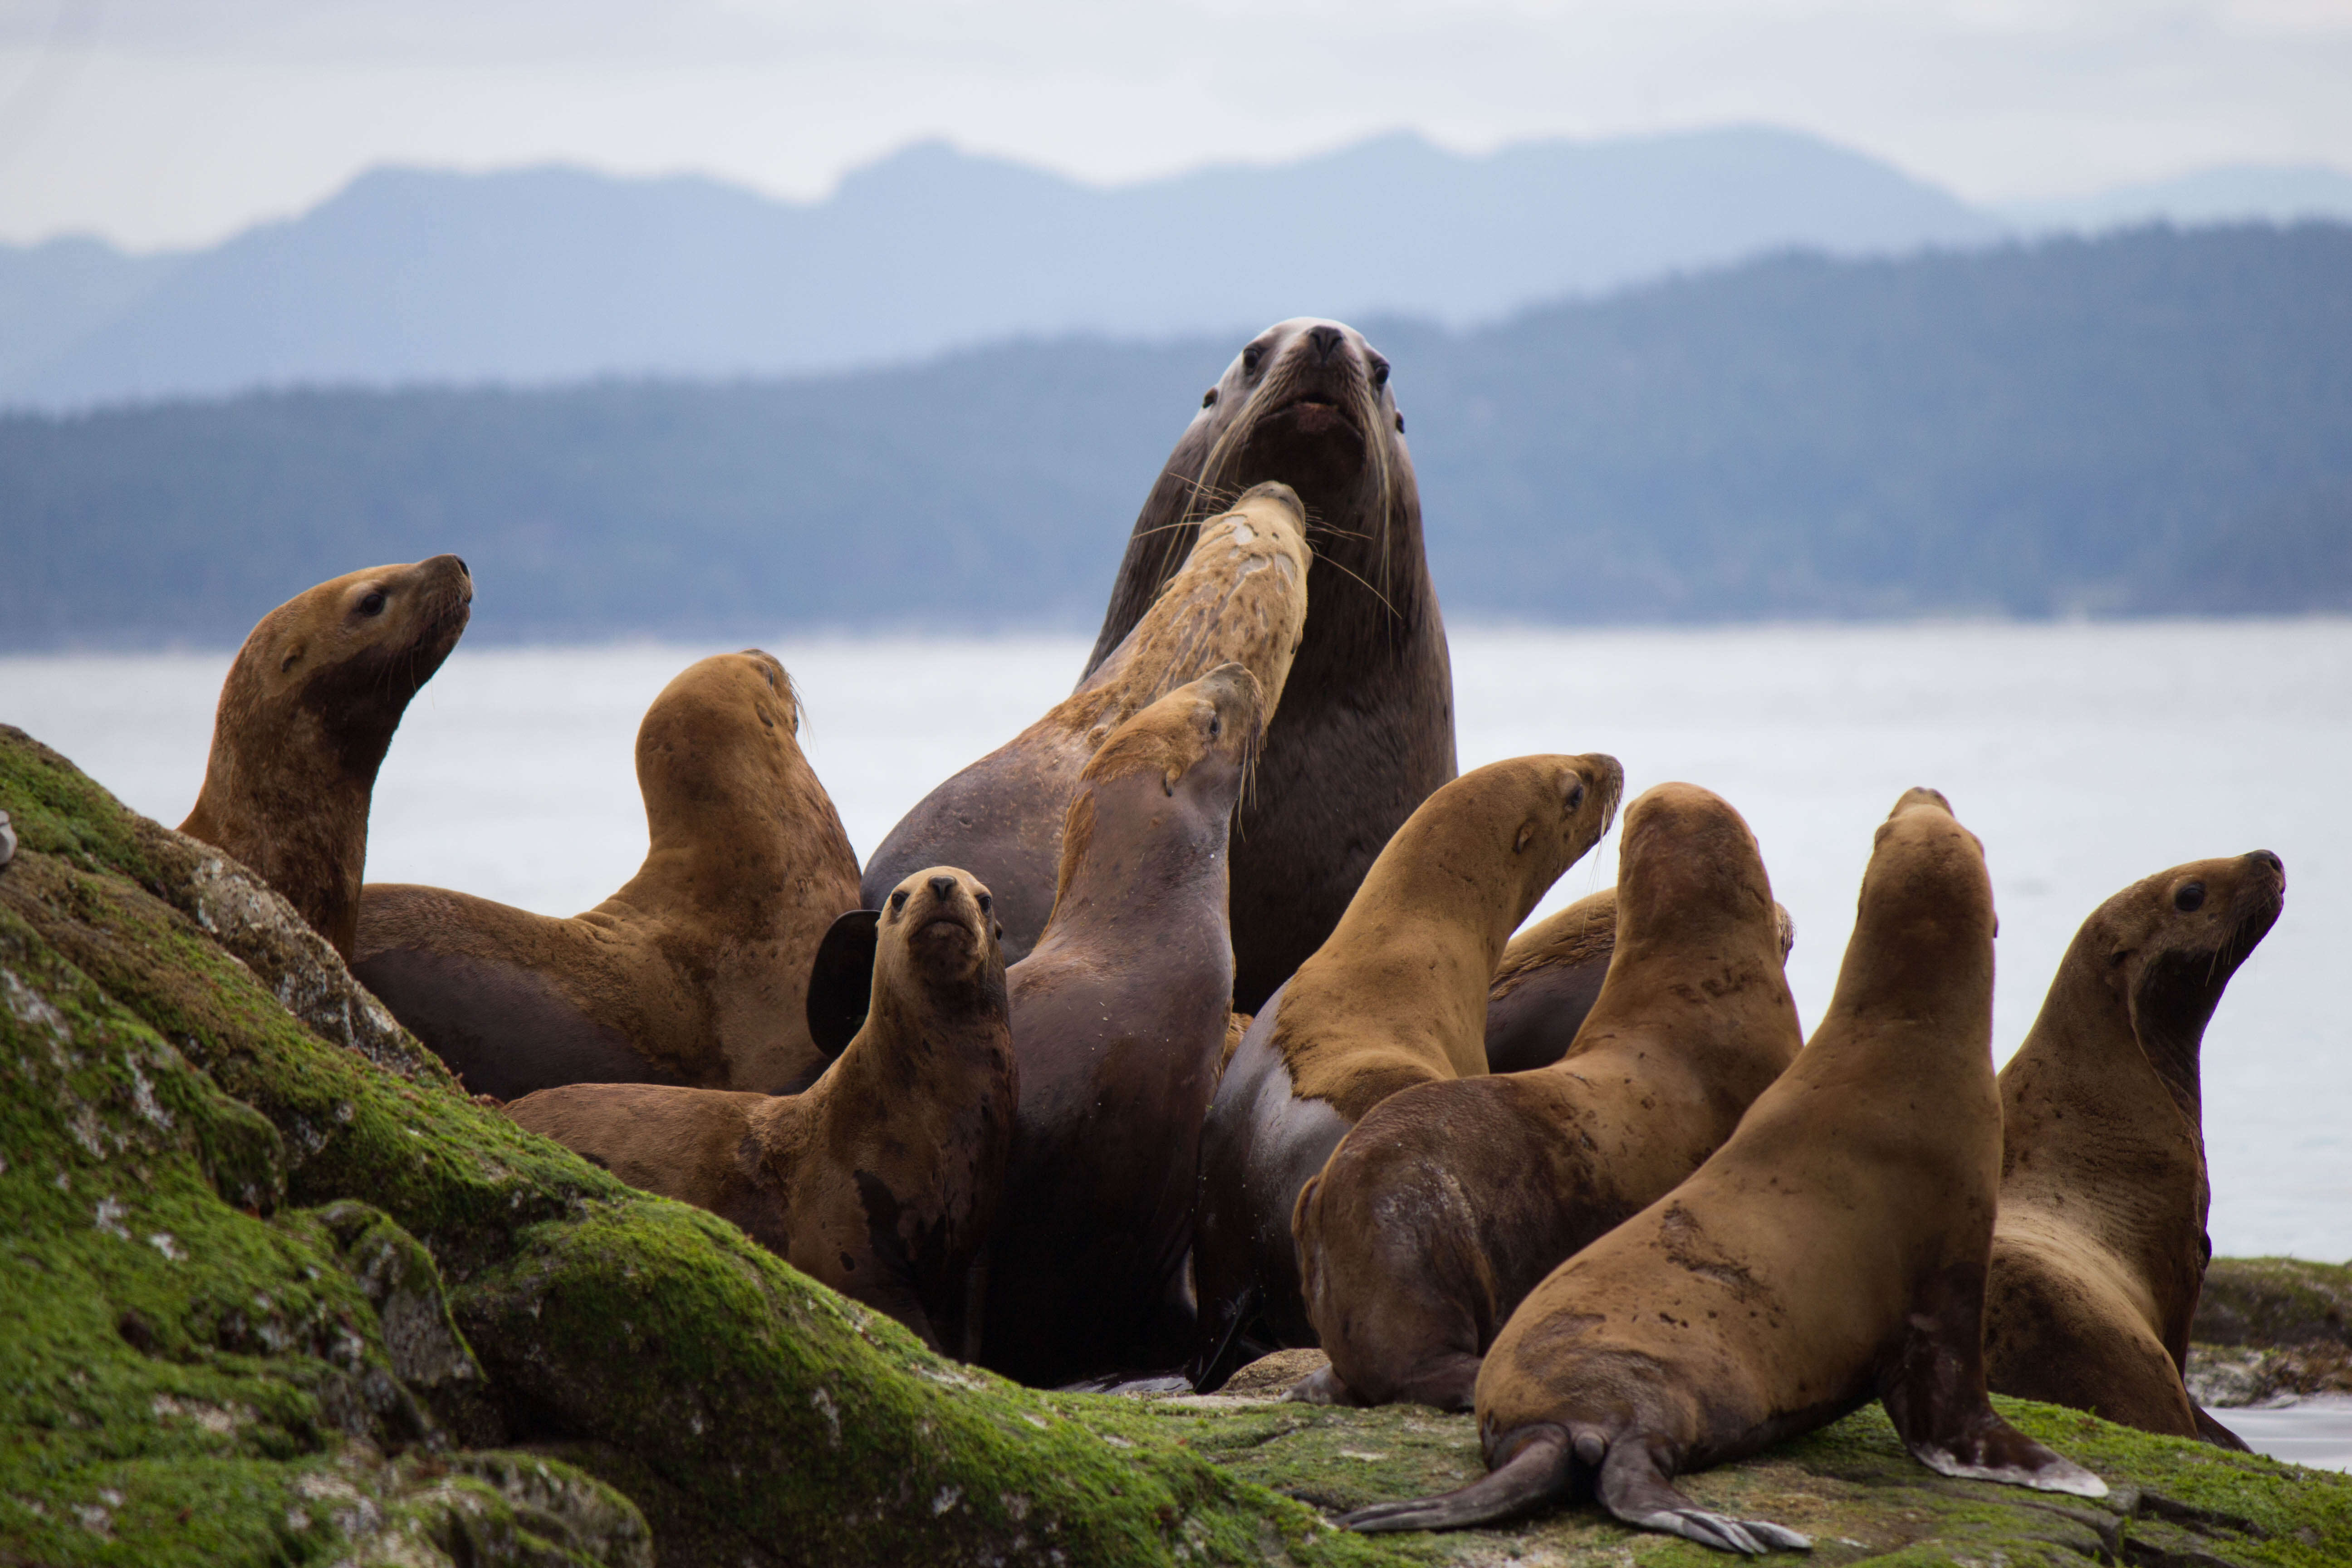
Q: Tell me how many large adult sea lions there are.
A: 1